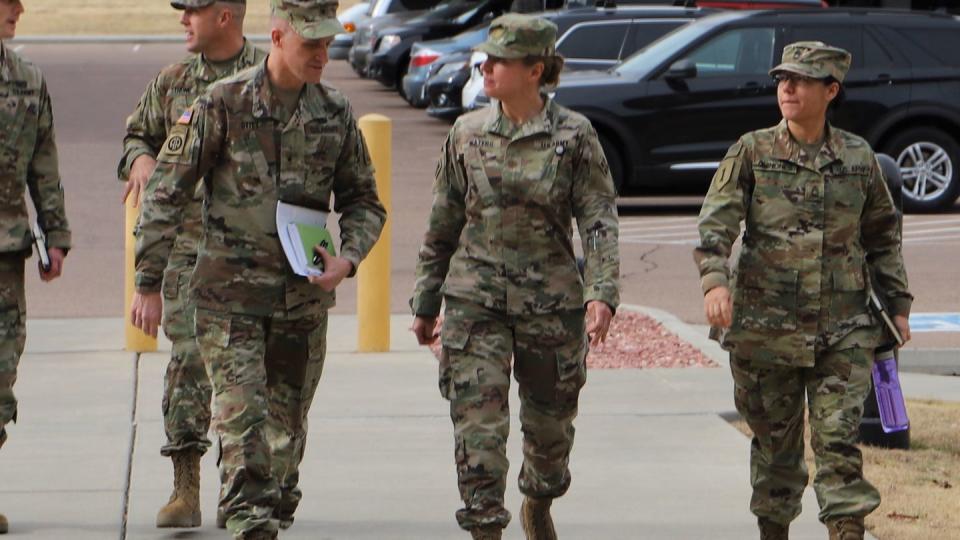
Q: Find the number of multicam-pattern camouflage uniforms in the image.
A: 5